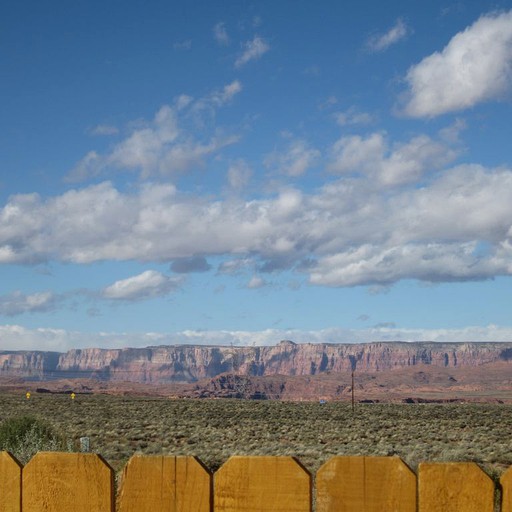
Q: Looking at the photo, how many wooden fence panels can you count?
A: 7